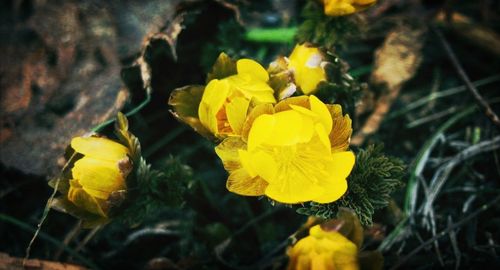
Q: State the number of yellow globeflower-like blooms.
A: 6